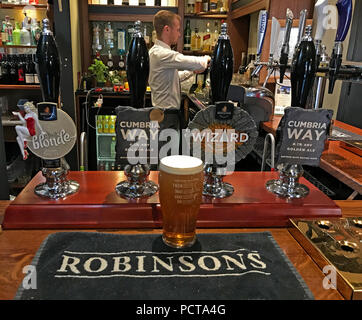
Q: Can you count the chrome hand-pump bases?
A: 4